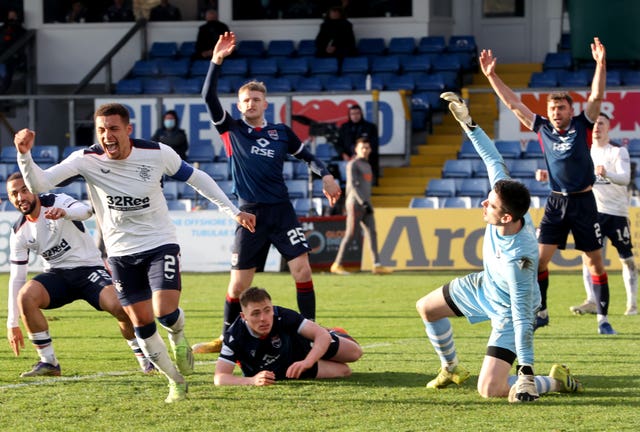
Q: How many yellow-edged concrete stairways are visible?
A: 1